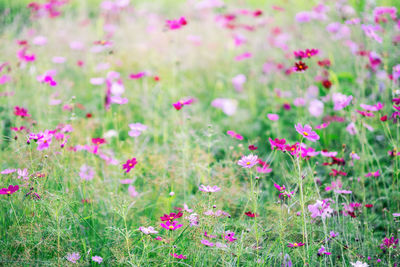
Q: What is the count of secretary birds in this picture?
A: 0